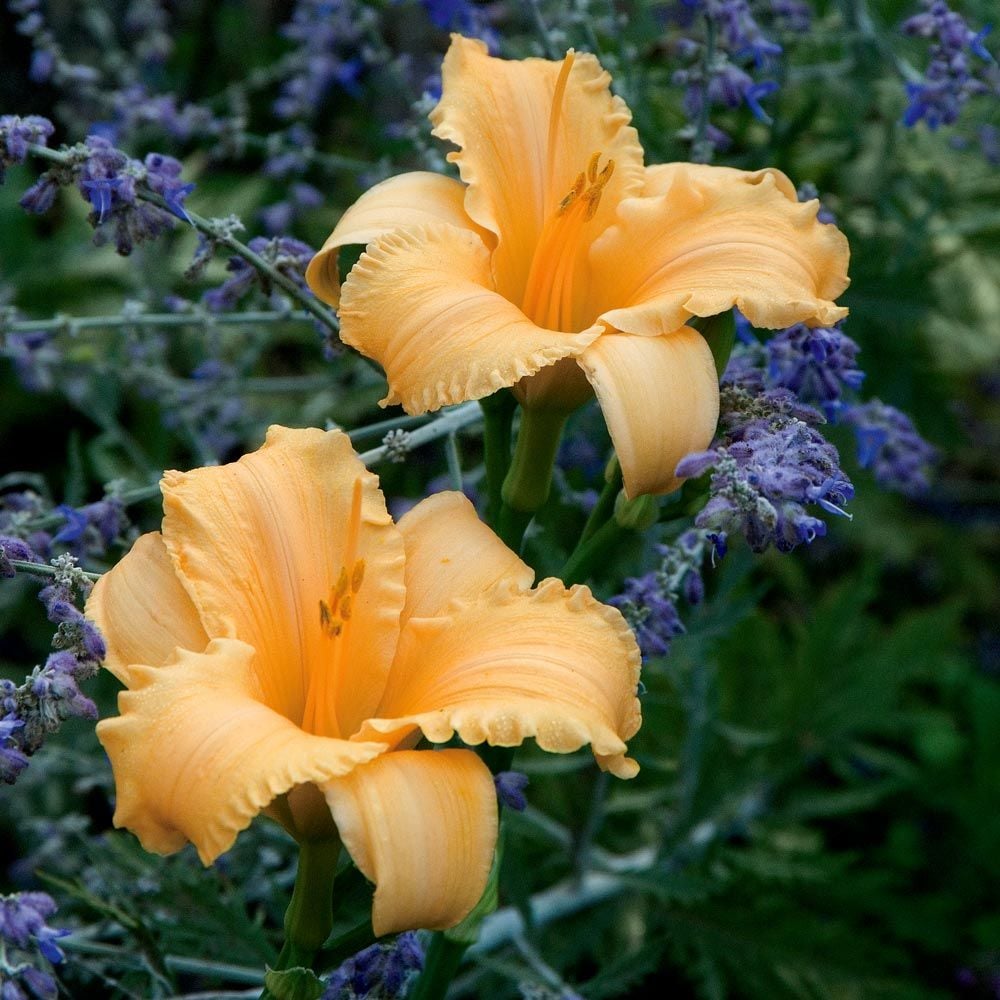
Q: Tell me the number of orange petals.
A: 12